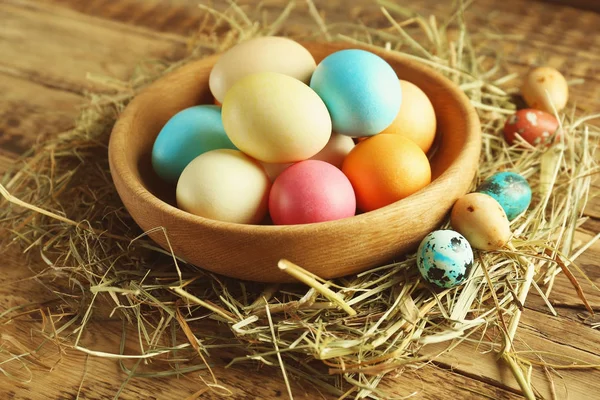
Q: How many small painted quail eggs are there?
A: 5